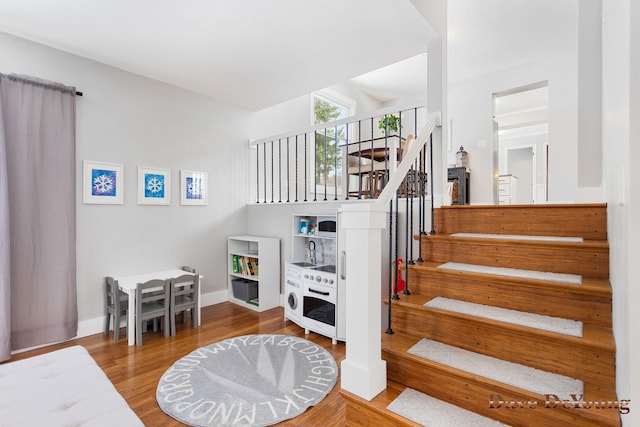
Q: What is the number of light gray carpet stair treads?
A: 5